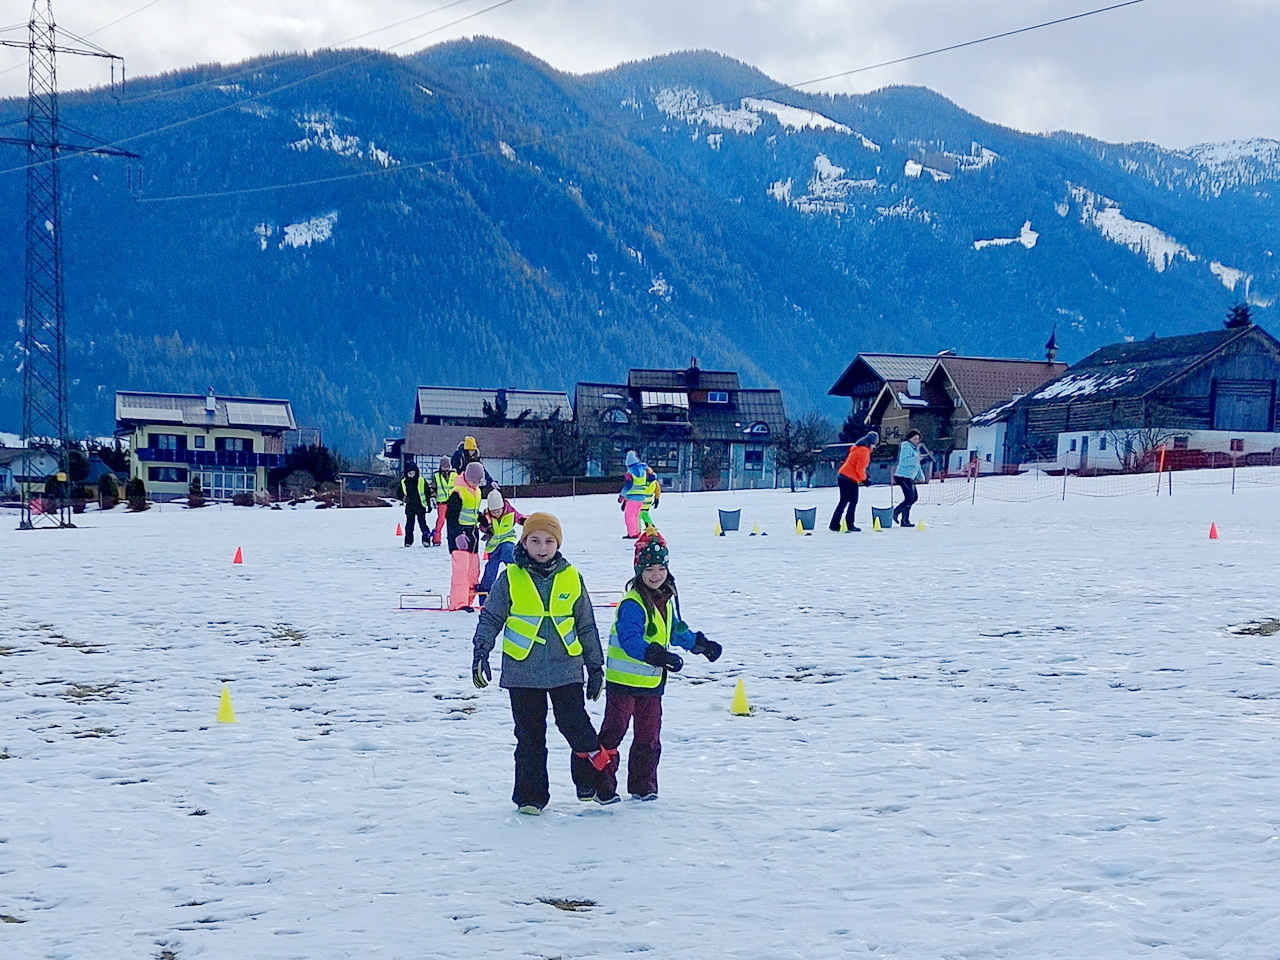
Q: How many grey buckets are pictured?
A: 3